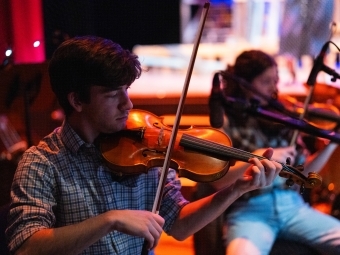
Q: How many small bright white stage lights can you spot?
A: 2